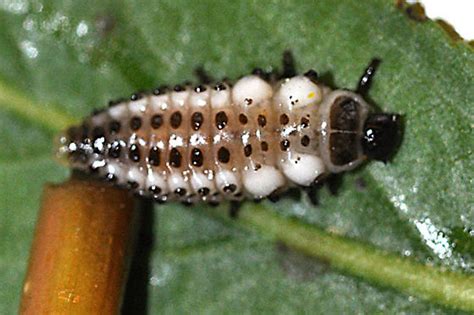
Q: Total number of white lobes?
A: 4